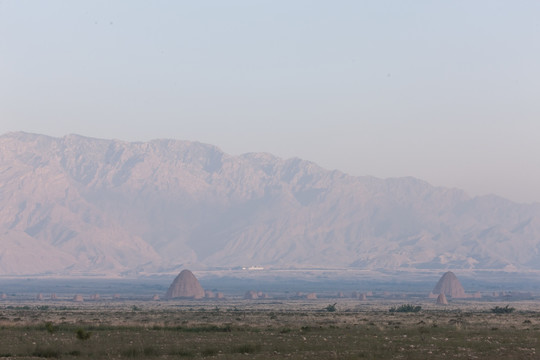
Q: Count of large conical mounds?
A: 2